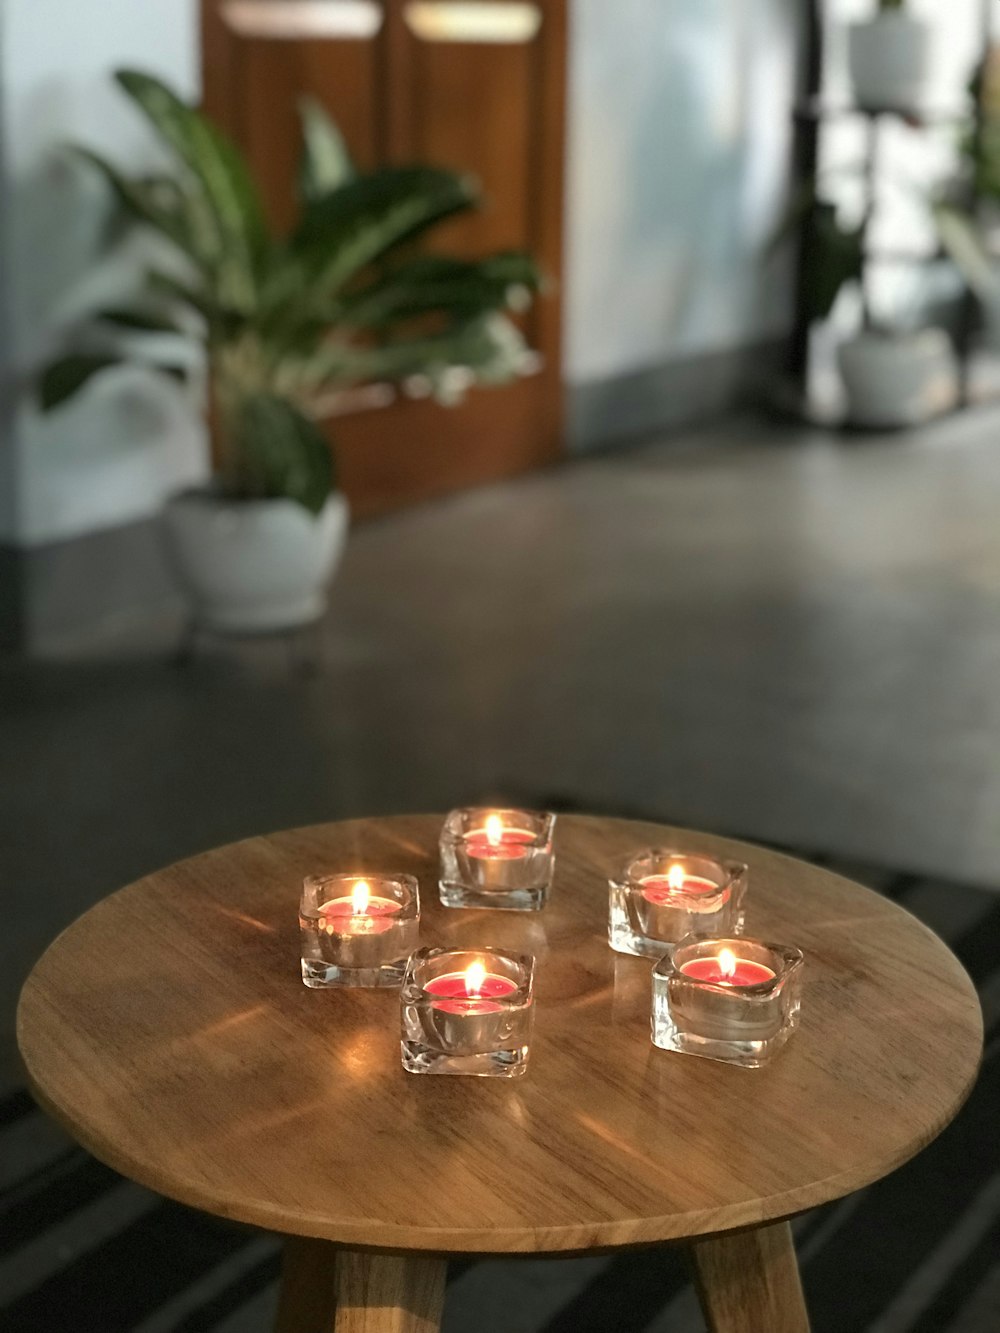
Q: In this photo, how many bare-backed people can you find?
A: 0